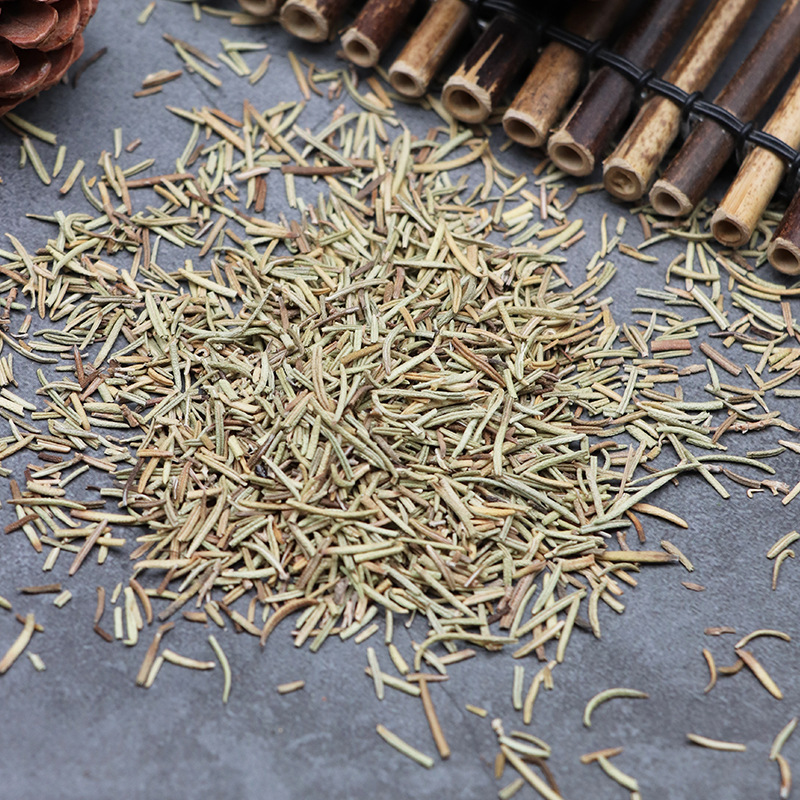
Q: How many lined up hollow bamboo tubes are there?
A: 11